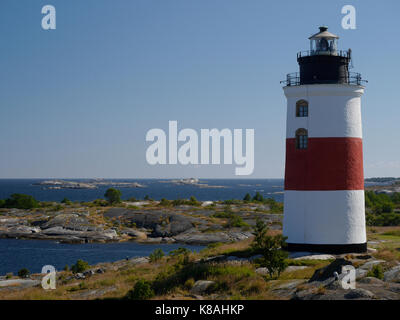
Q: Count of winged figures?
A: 0